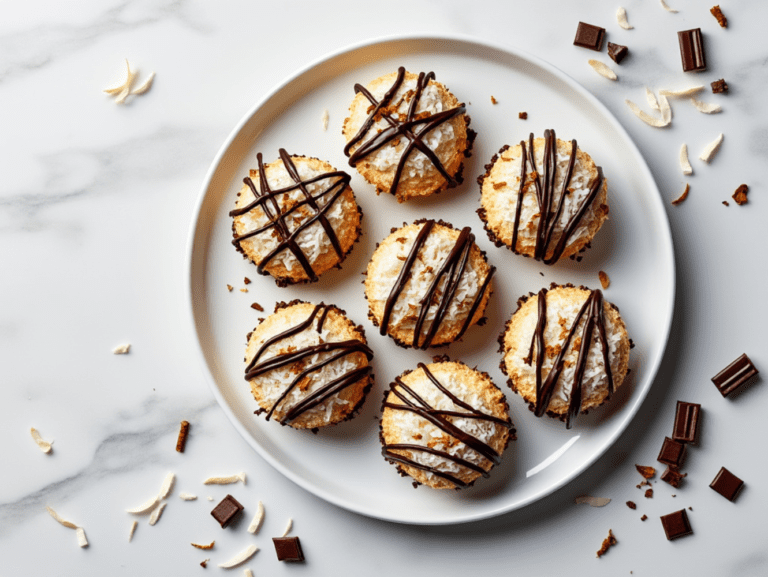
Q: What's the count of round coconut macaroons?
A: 7